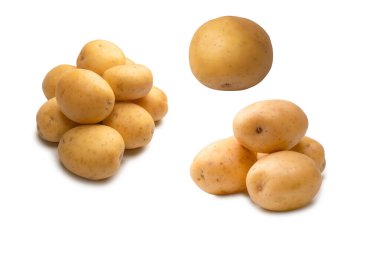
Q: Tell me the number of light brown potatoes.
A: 14